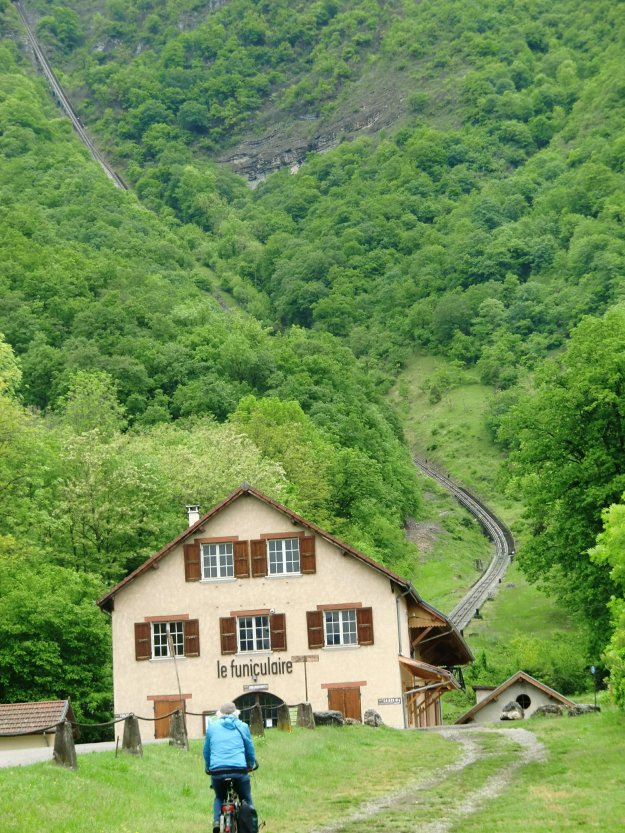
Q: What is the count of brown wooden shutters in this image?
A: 10